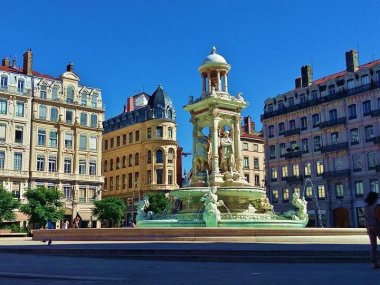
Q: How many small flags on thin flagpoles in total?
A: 0